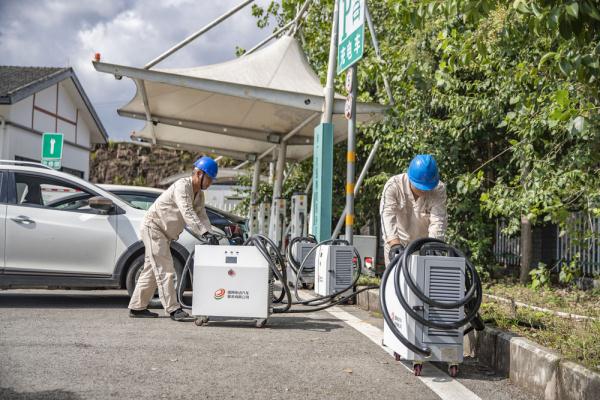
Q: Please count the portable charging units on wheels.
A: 4